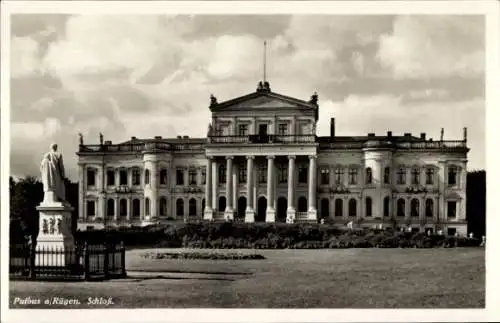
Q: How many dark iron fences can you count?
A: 1